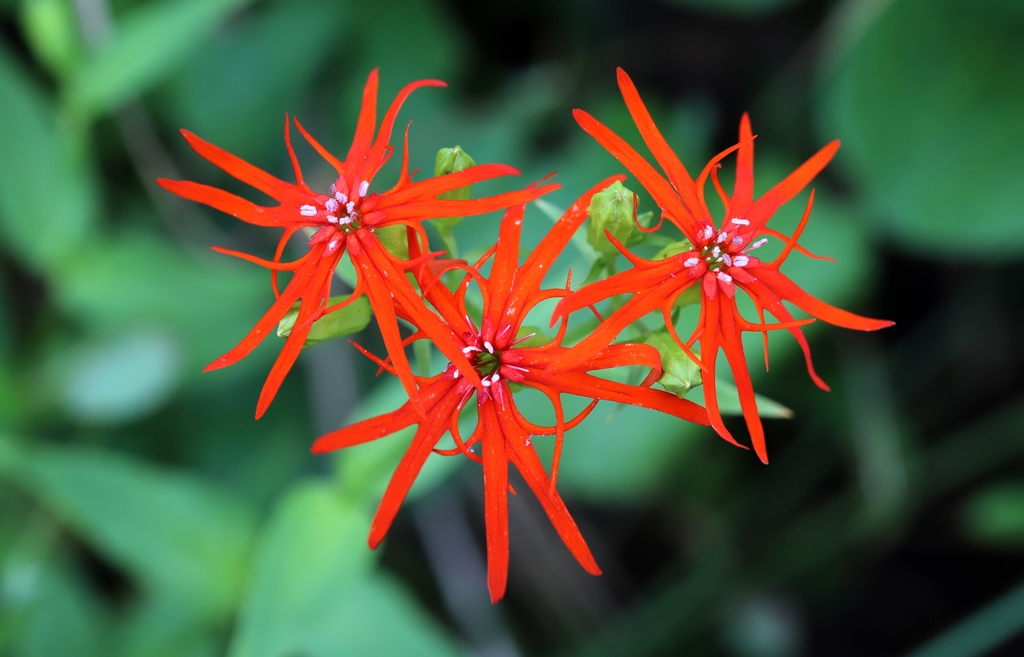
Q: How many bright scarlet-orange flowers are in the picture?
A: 3